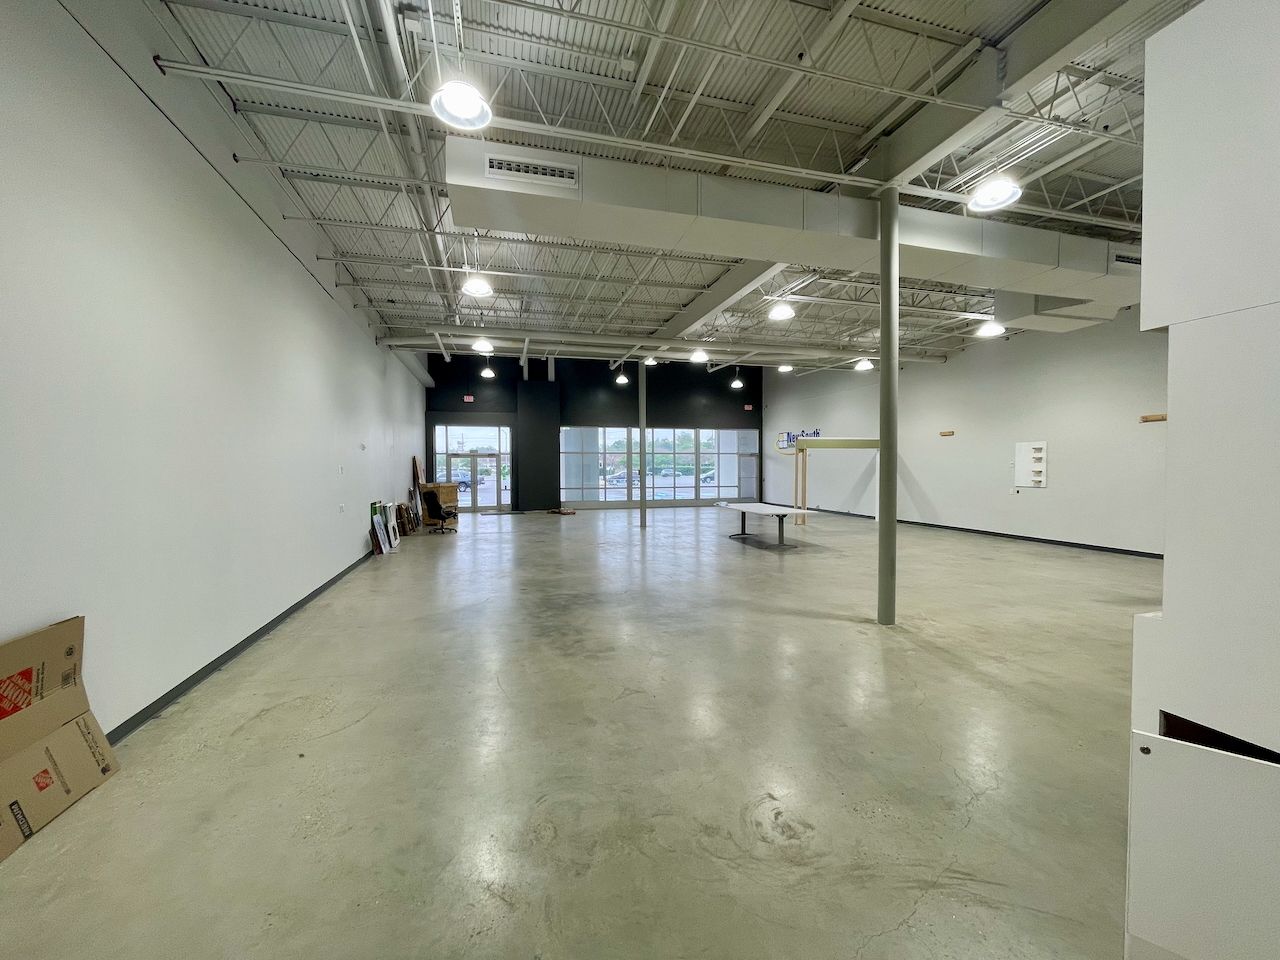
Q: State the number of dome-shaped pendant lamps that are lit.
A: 13